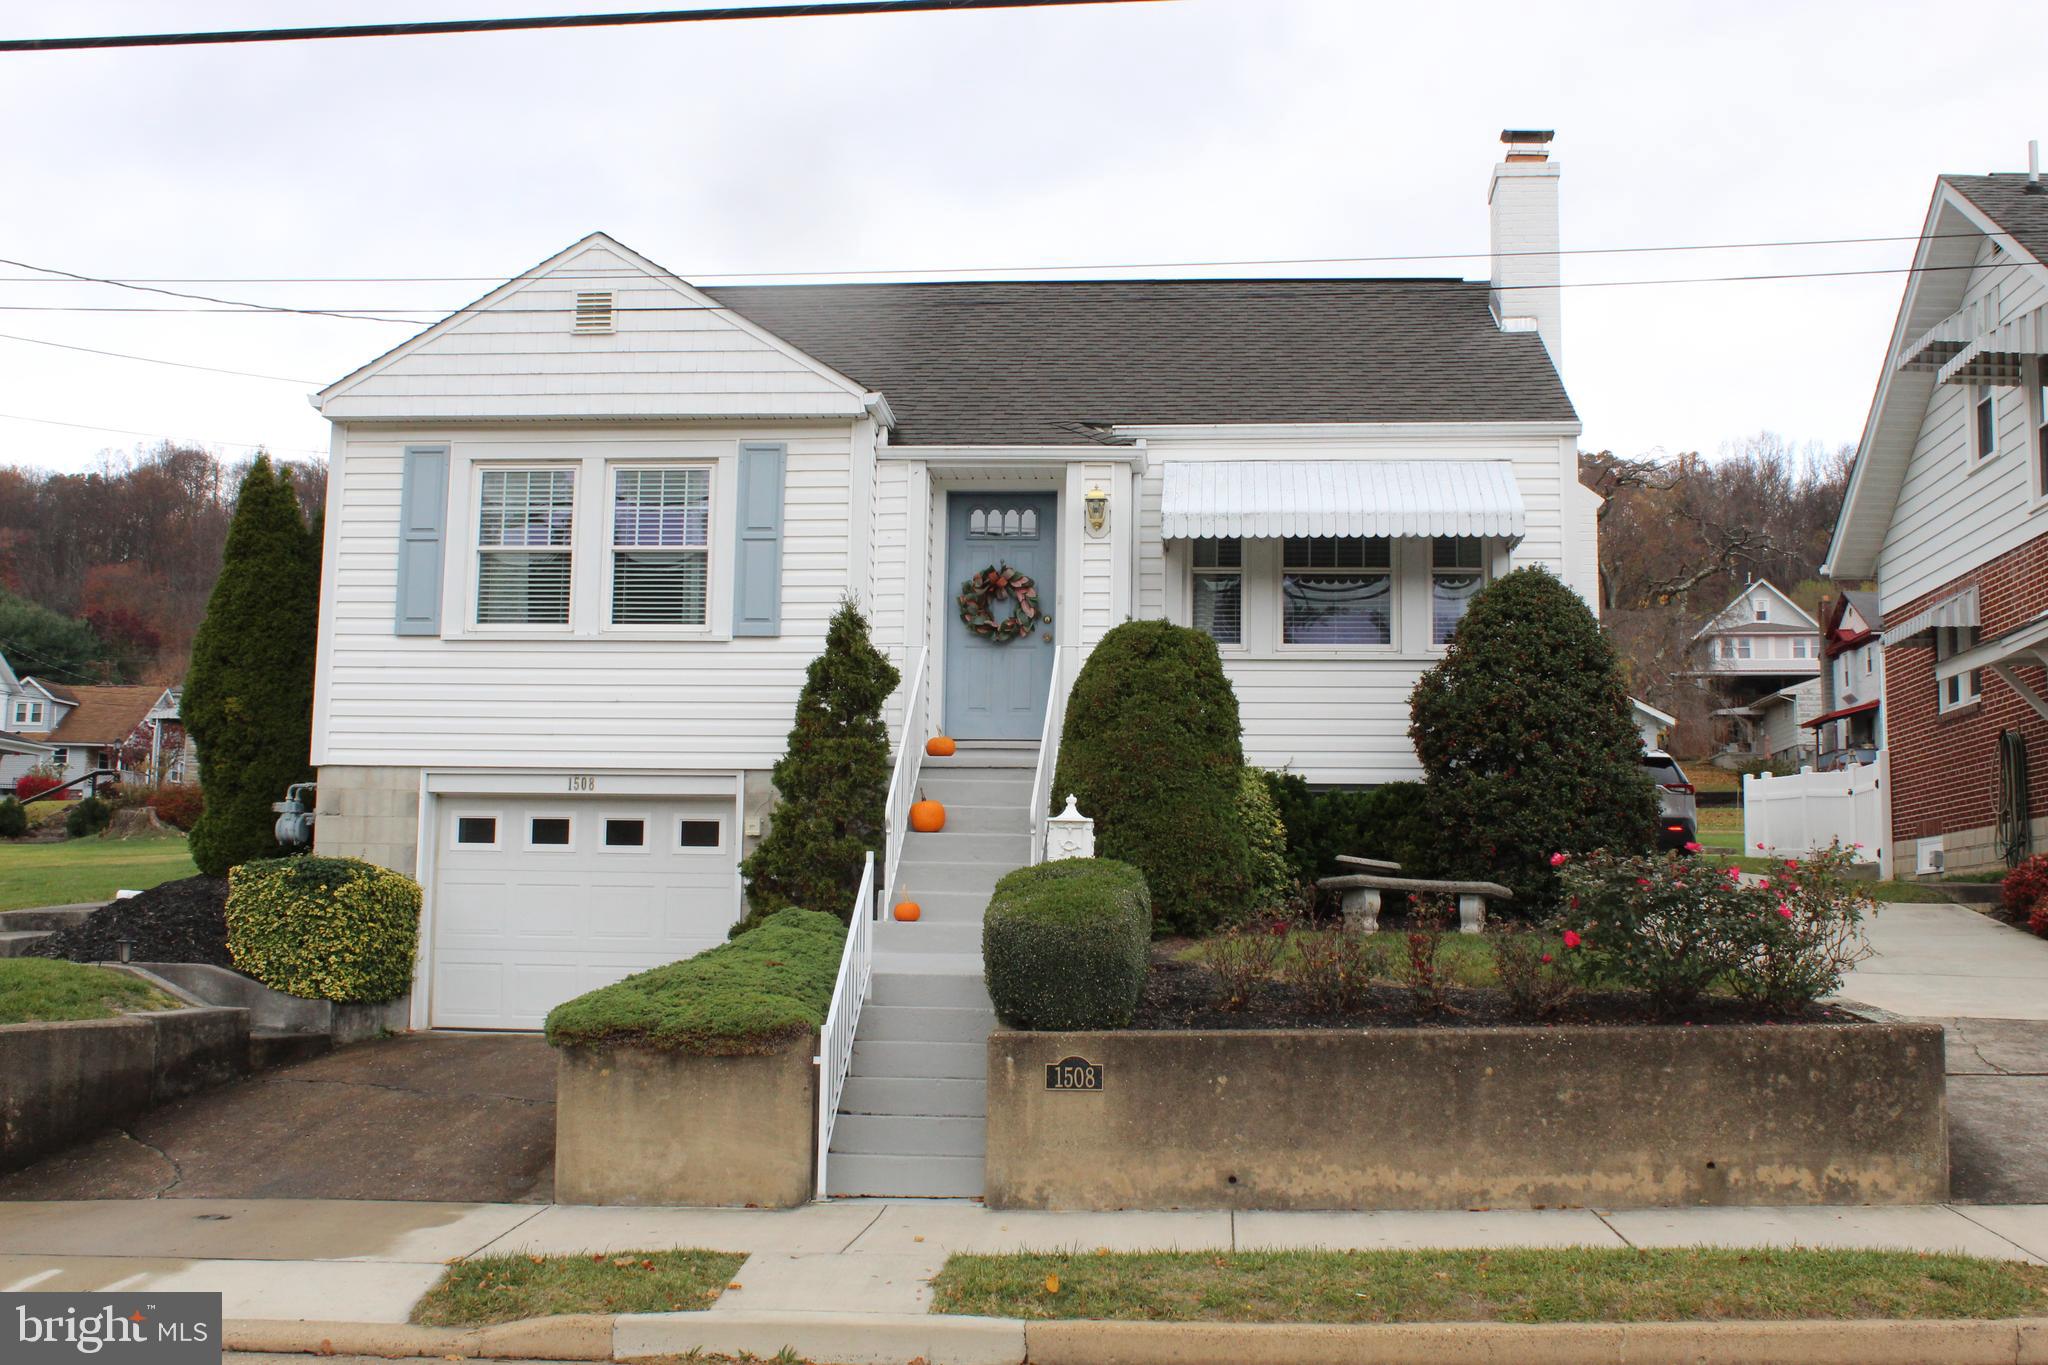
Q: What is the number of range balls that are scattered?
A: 0